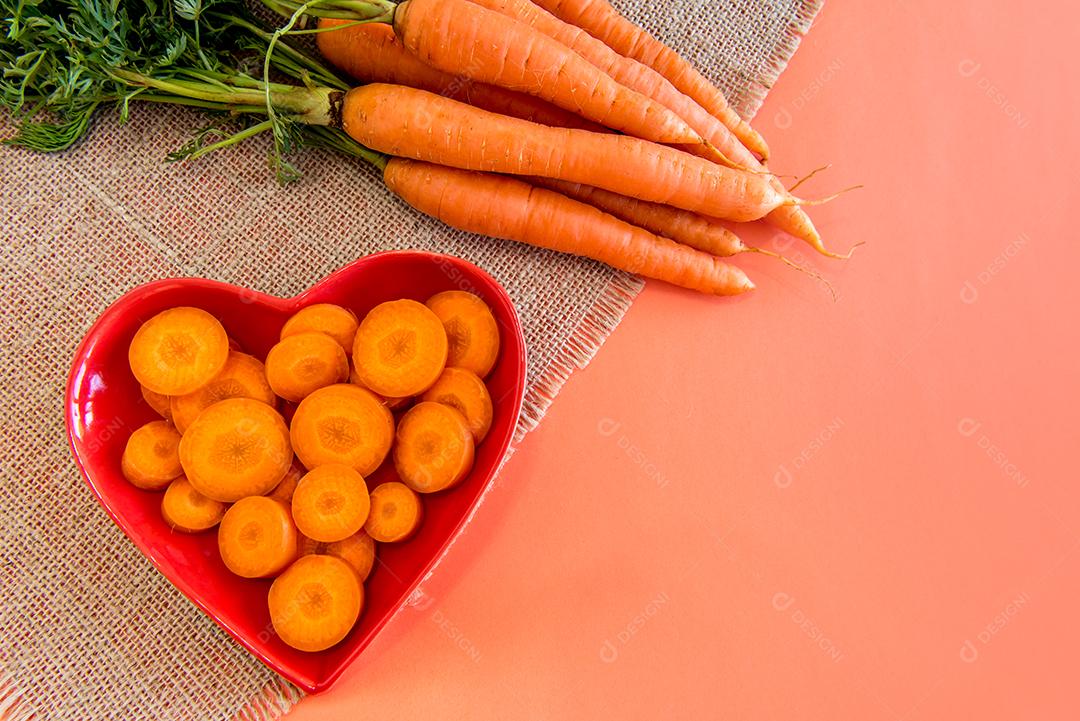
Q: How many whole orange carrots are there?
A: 7